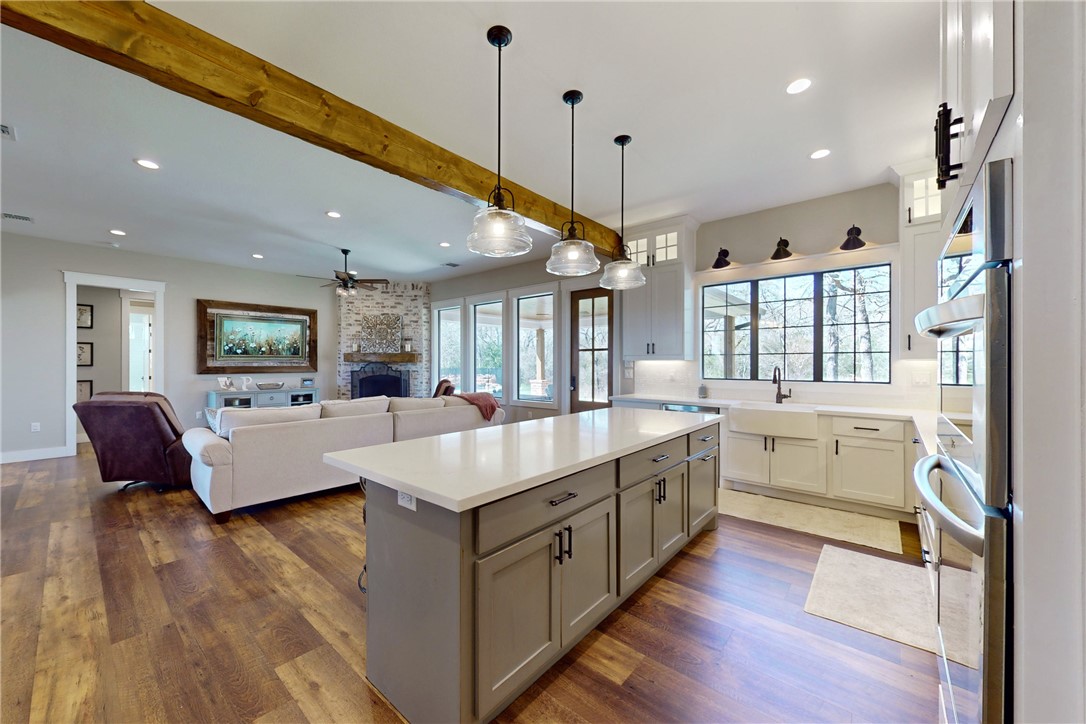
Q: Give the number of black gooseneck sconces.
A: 3